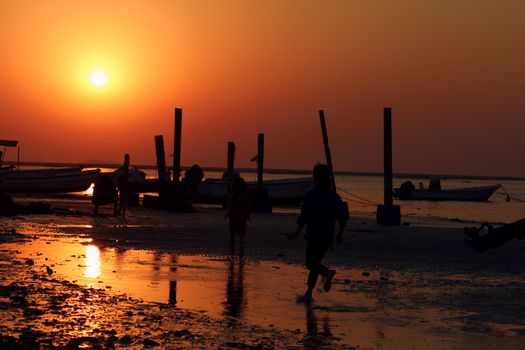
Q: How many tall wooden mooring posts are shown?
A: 7